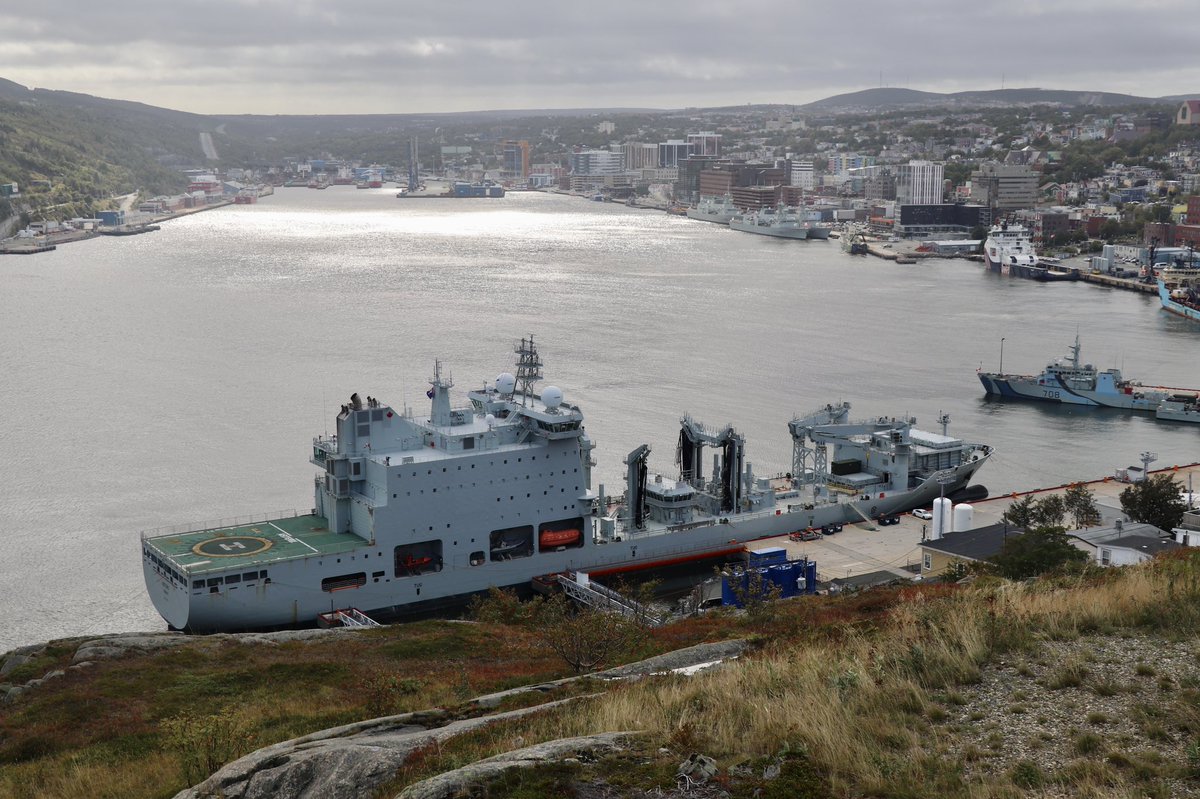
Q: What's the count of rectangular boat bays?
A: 3